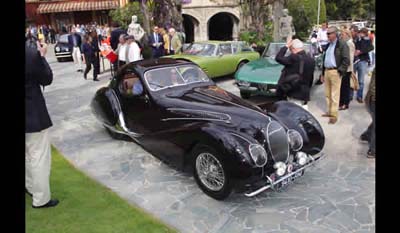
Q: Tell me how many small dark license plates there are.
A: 1